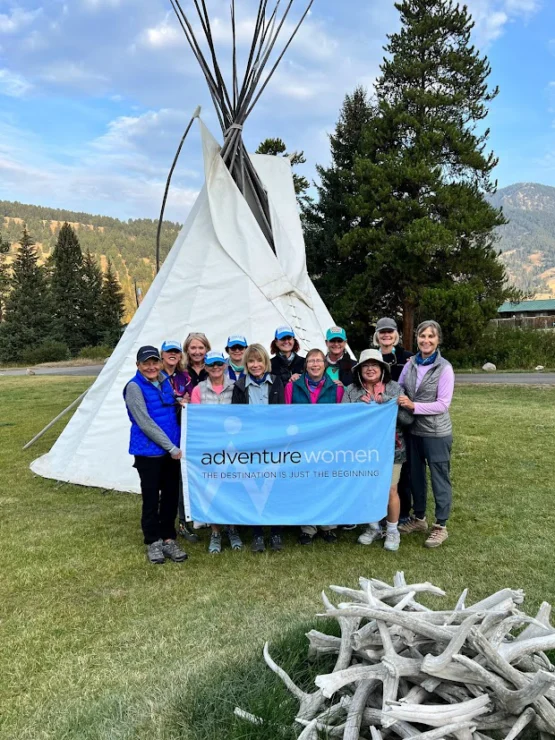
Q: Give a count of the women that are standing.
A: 12